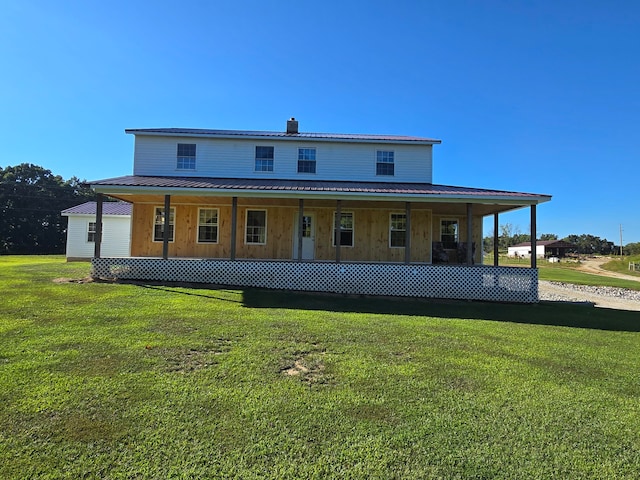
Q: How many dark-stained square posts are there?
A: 9